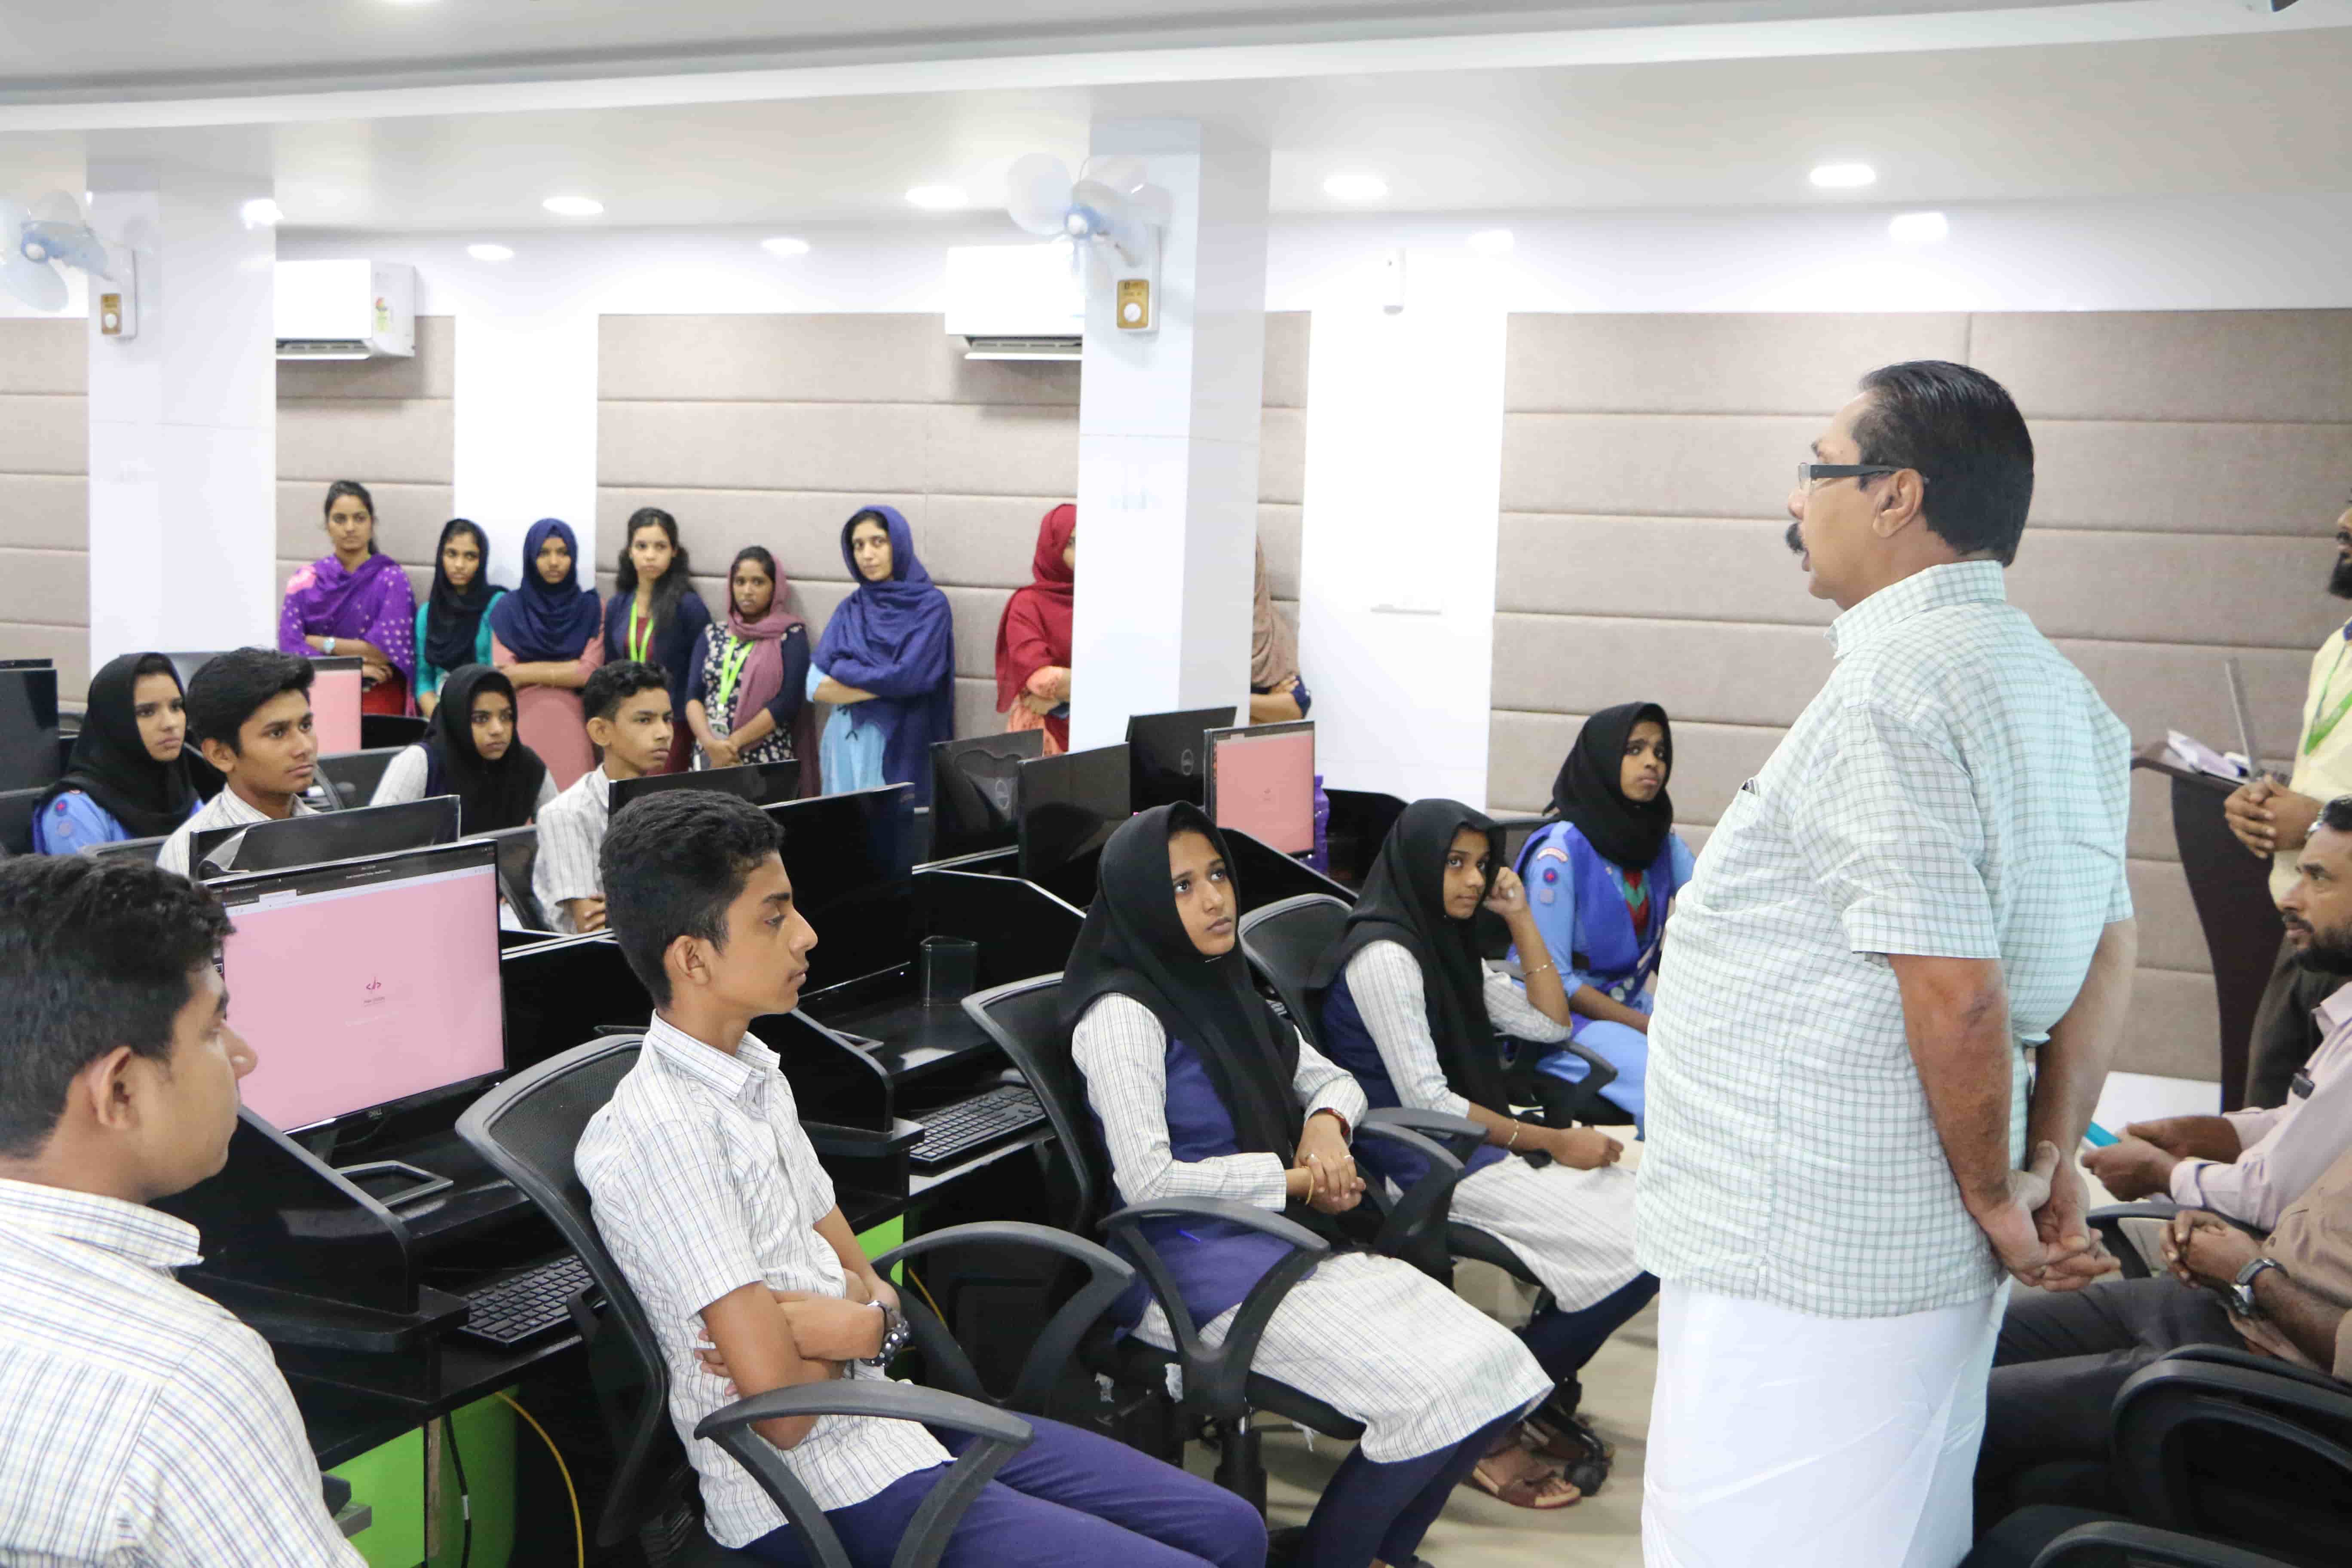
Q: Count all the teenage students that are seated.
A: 9